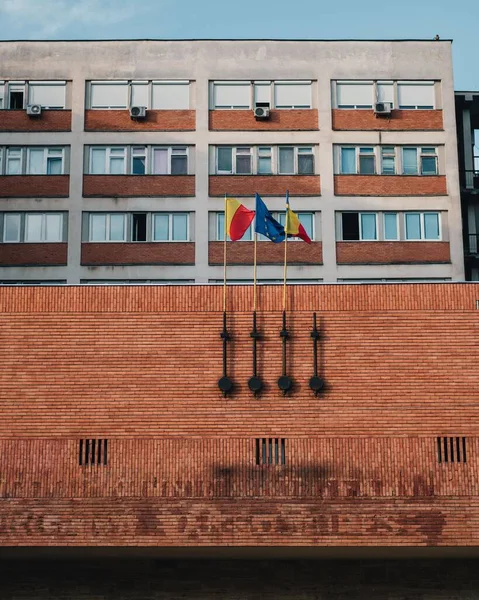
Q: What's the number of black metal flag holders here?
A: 4